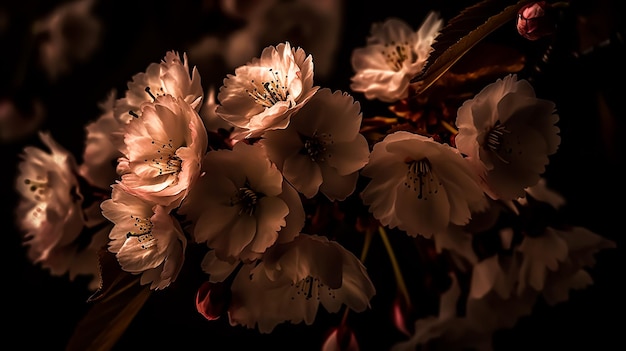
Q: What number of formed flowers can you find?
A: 11